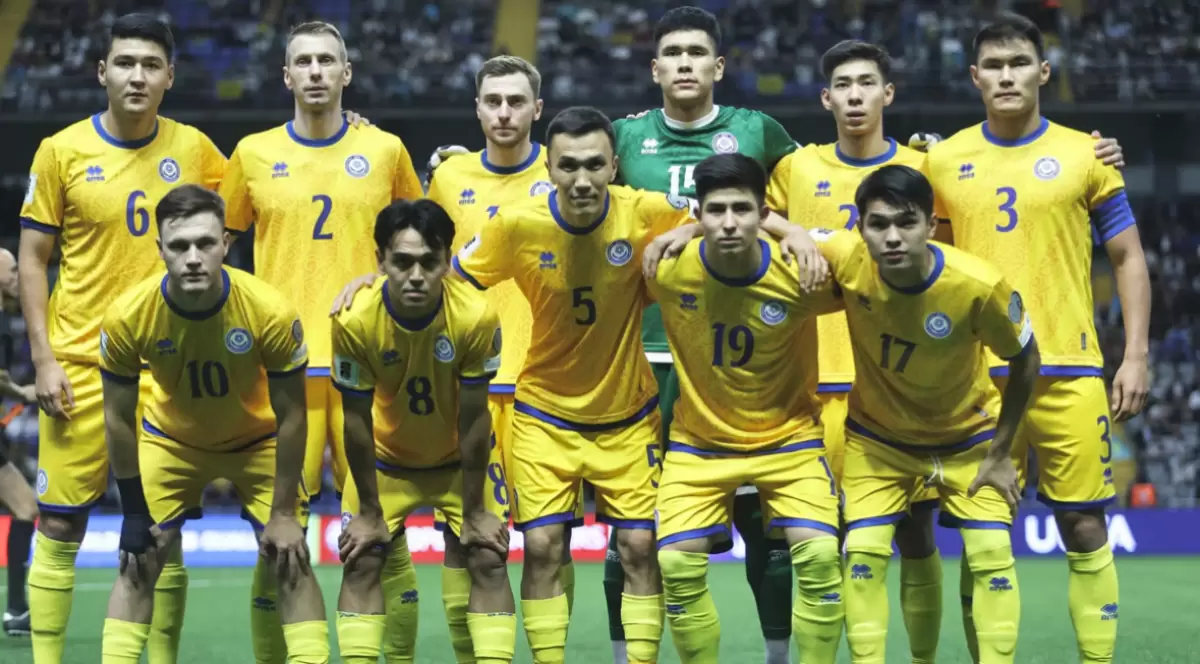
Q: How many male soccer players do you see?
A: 11